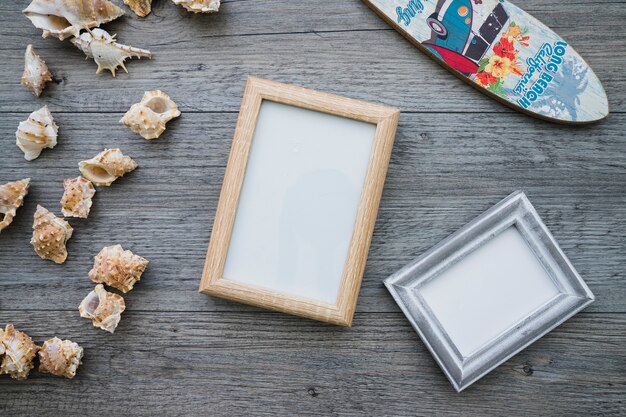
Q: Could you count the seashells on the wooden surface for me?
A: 15